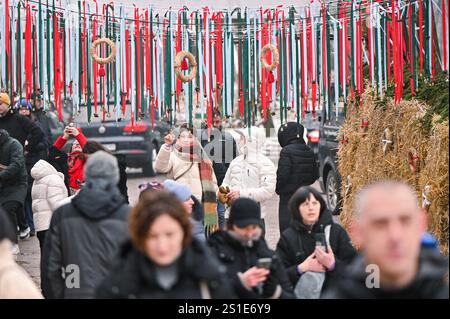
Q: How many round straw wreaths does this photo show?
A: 3